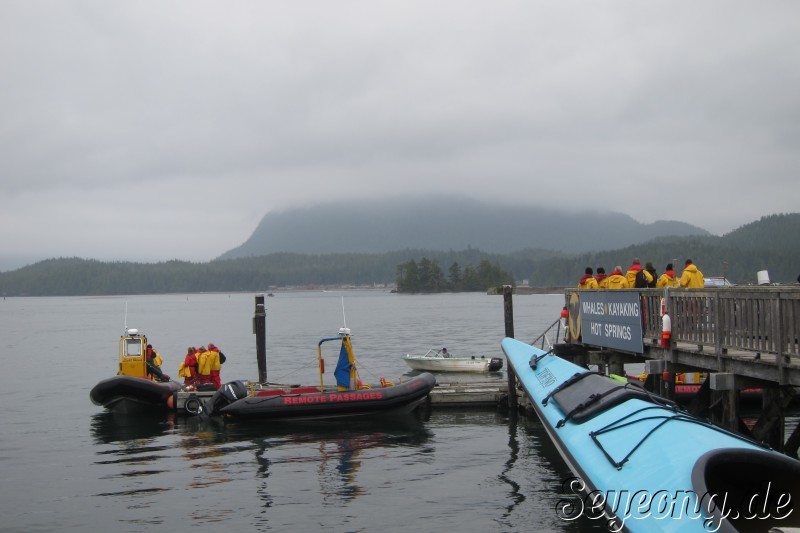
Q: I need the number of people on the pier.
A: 7